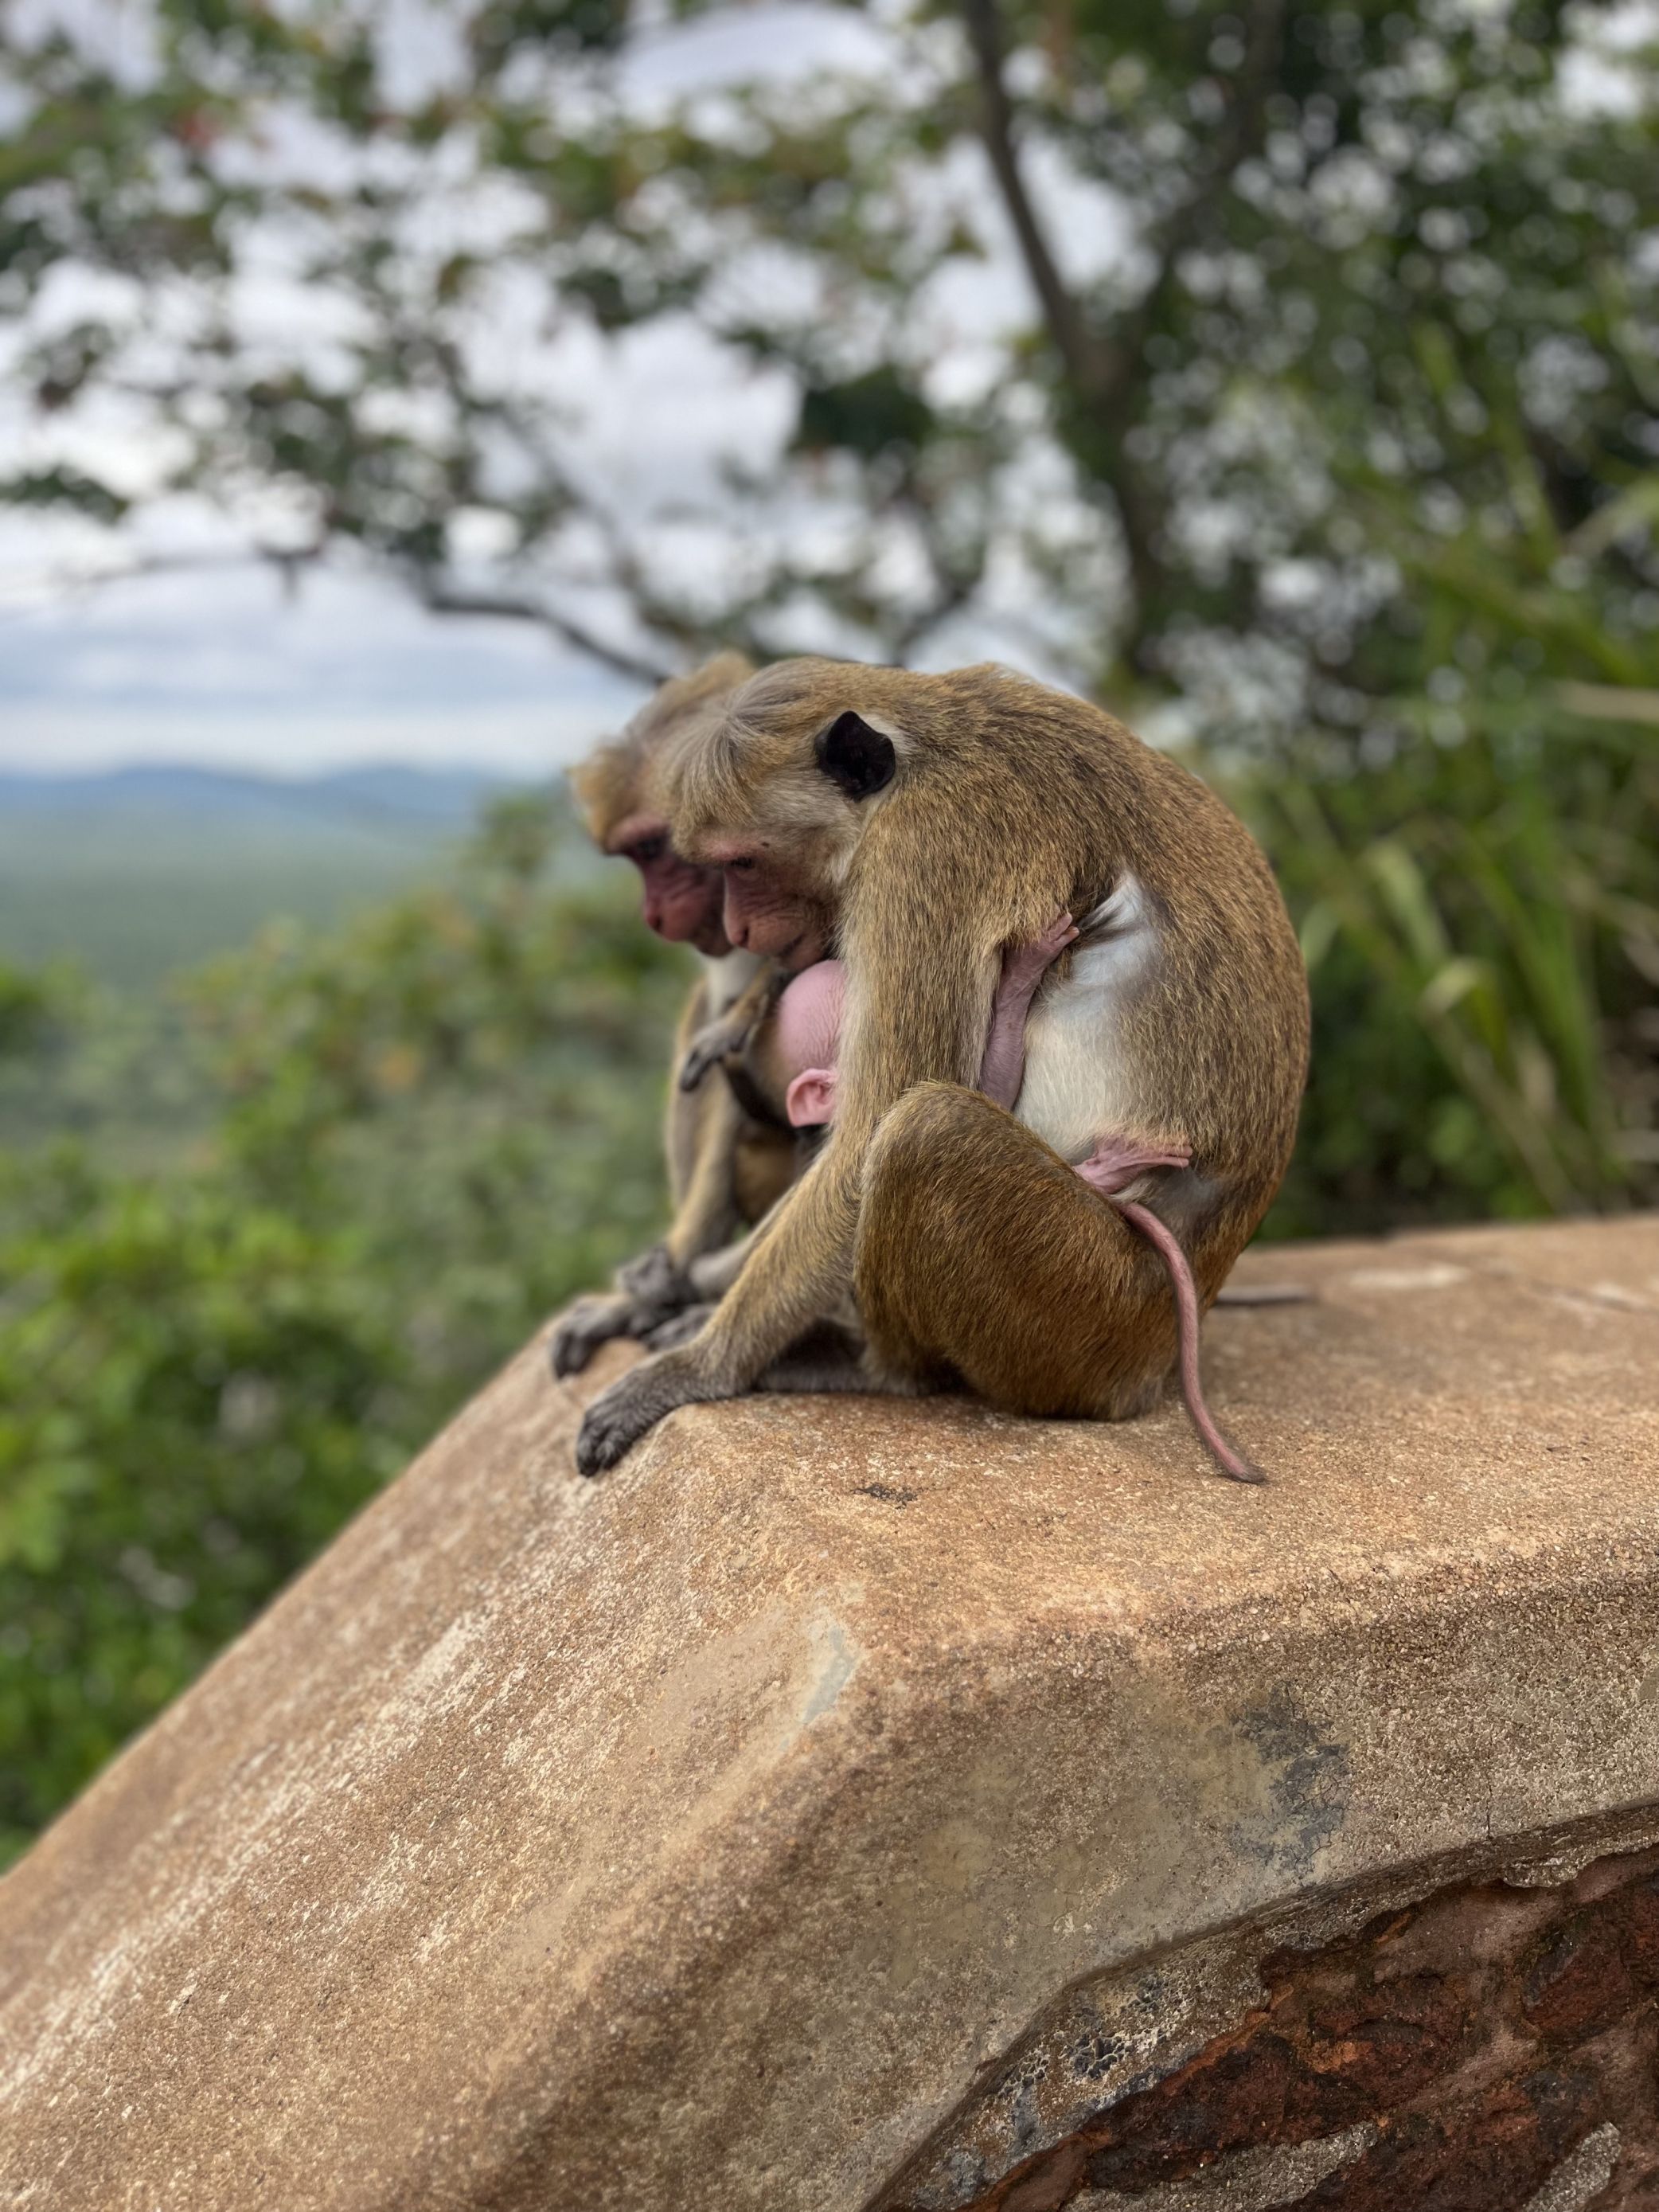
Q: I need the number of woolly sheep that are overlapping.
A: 0